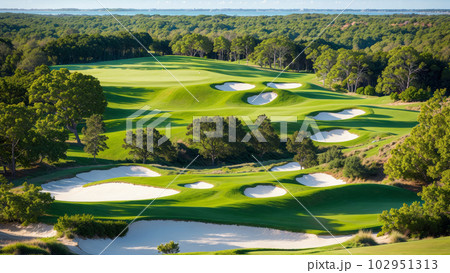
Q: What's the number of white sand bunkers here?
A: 11